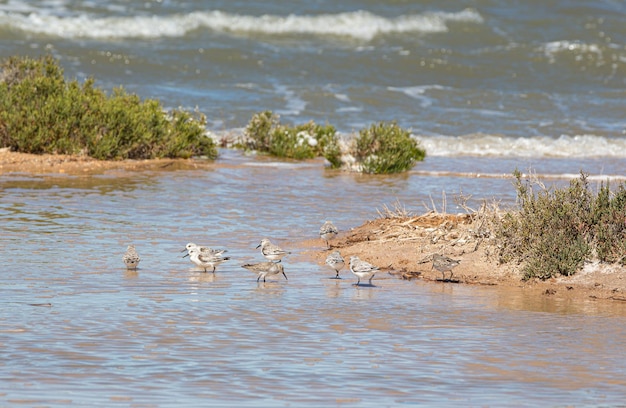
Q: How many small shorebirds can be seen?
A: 9